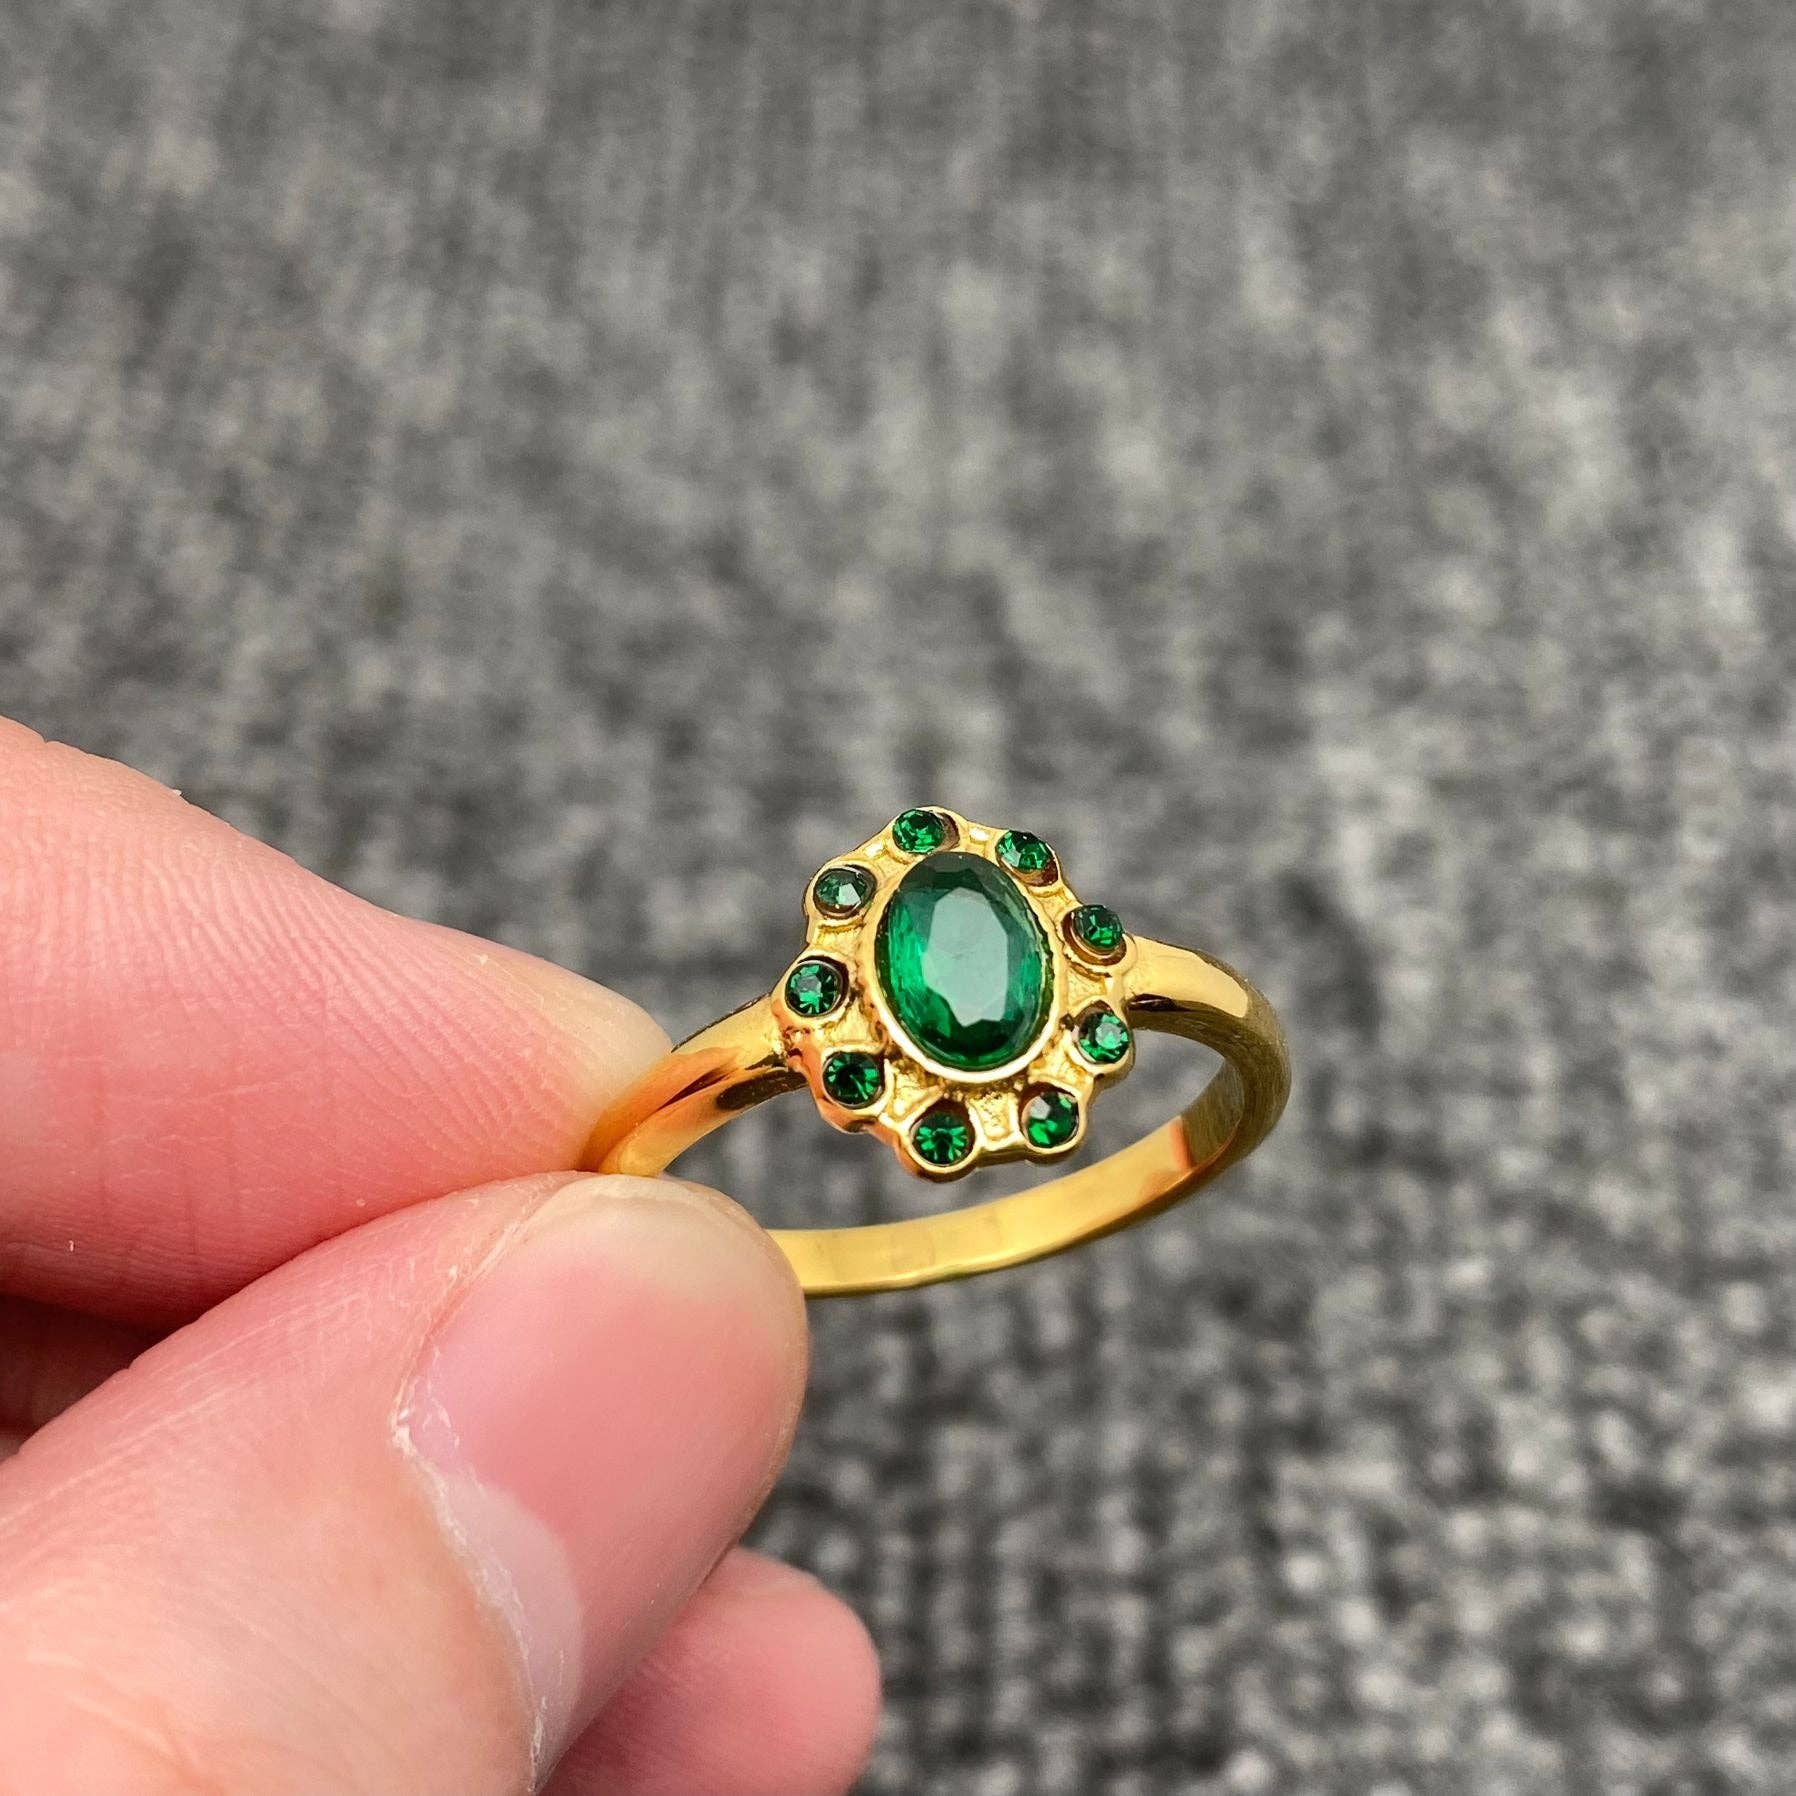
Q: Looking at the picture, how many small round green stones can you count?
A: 9